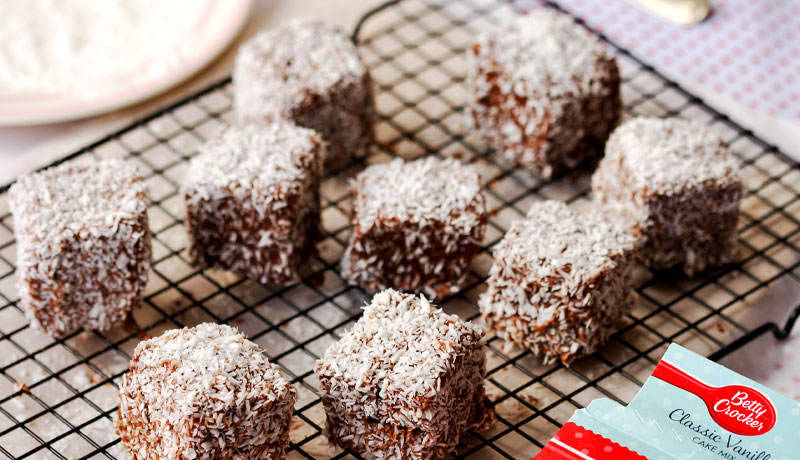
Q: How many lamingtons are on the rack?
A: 9